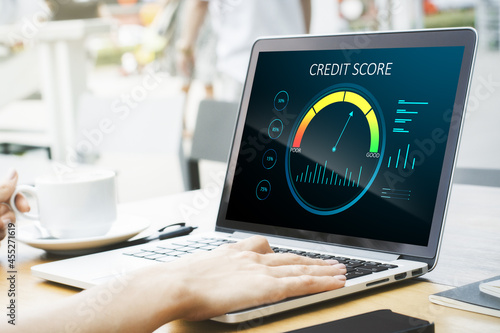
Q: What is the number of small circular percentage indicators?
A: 4